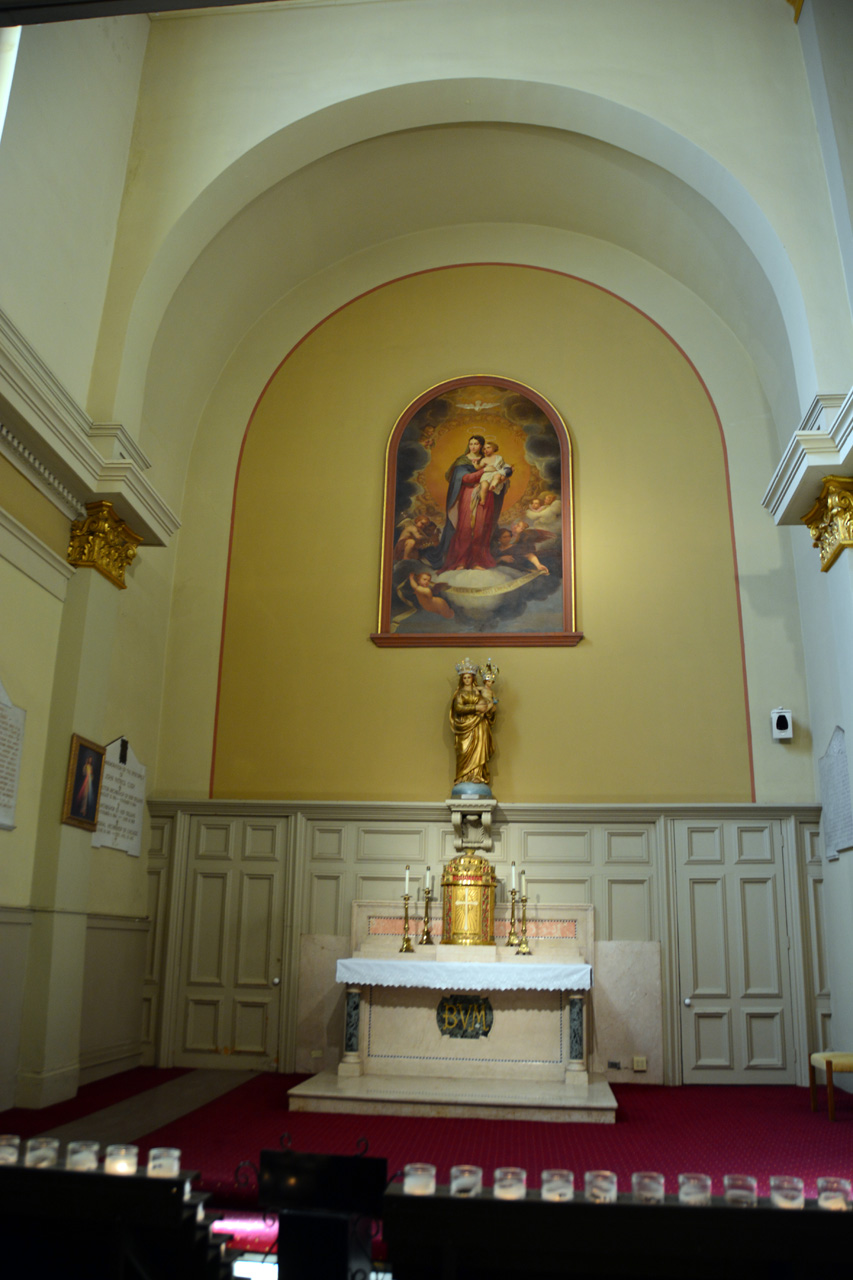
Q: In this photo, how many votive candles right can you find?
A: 10